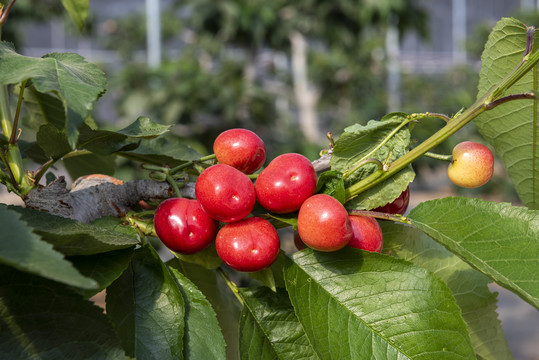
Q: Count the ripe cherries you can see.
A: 8